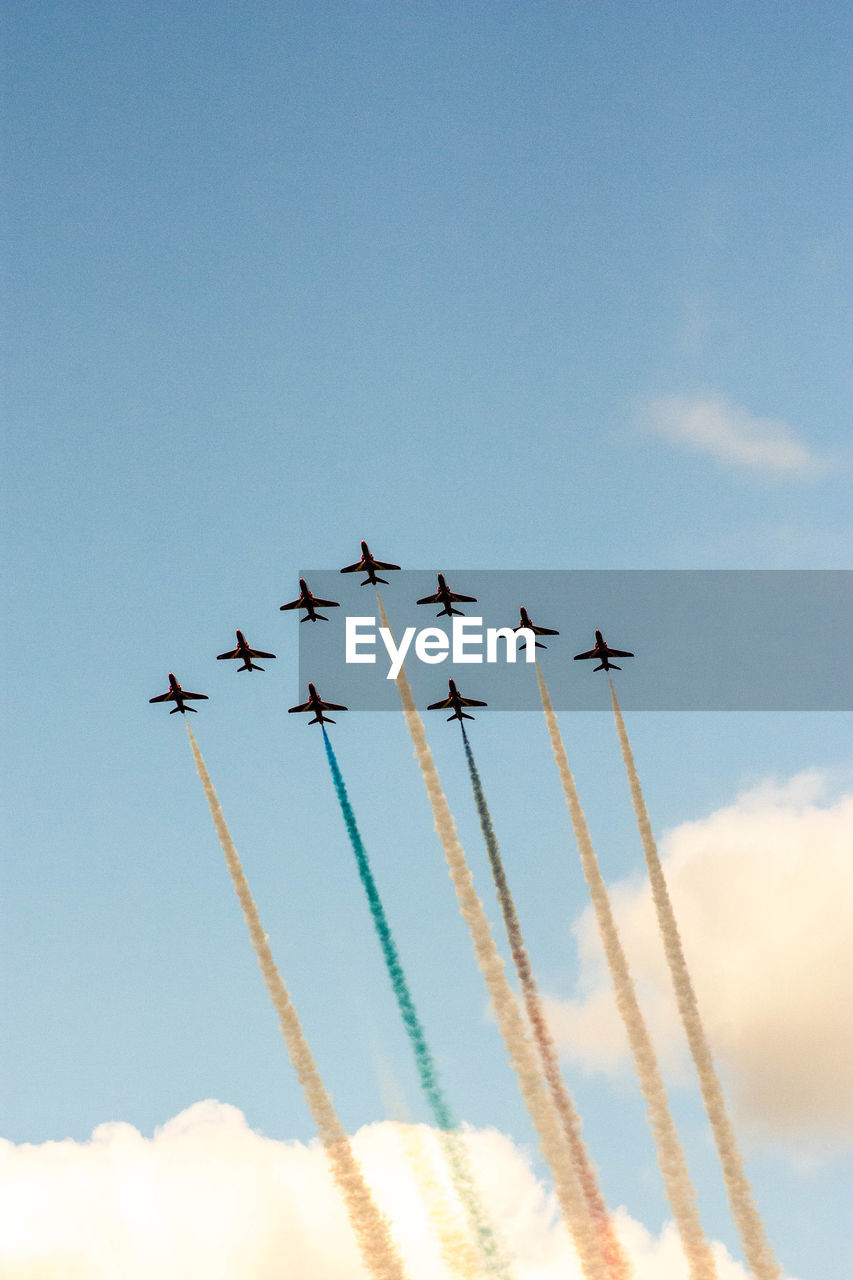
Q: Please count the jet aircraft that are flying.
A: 9